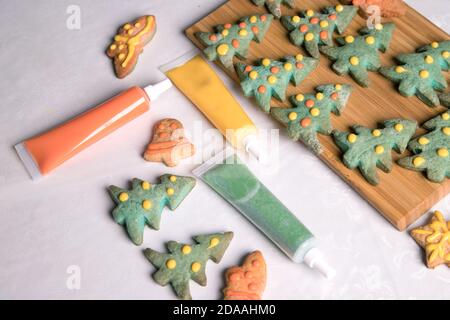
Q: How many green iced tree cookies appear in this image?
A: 11